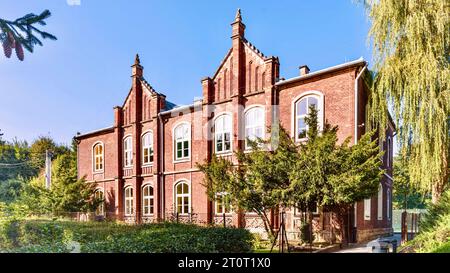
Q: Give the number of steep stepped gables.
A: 2